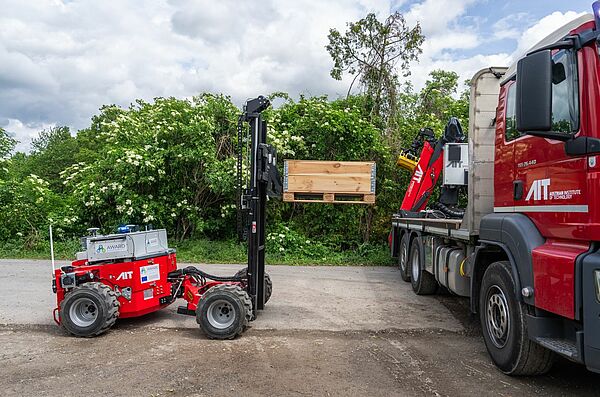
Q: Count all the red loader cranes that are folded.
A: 1